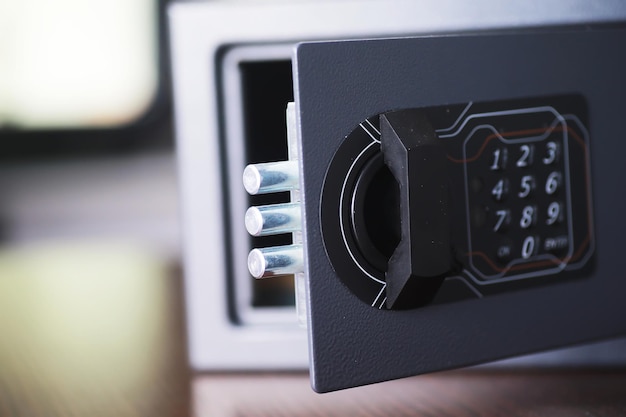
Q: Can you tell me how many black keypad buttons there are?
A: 12